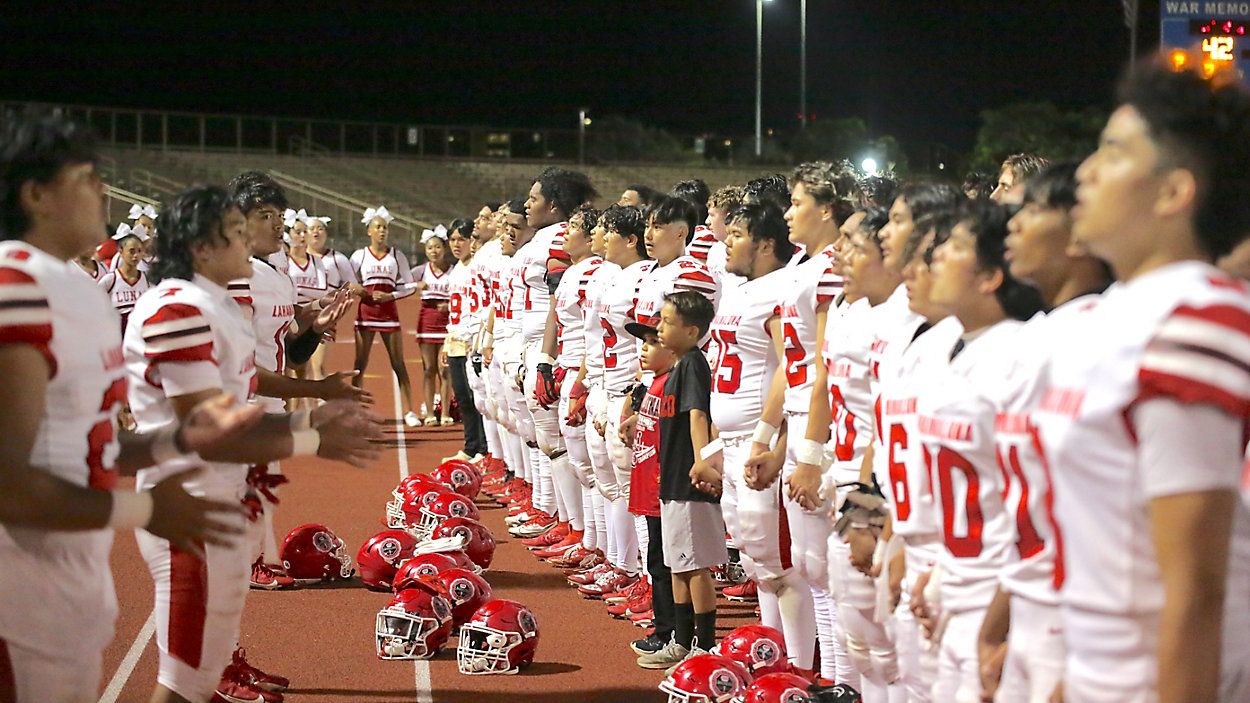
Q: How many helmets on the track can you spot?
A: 13